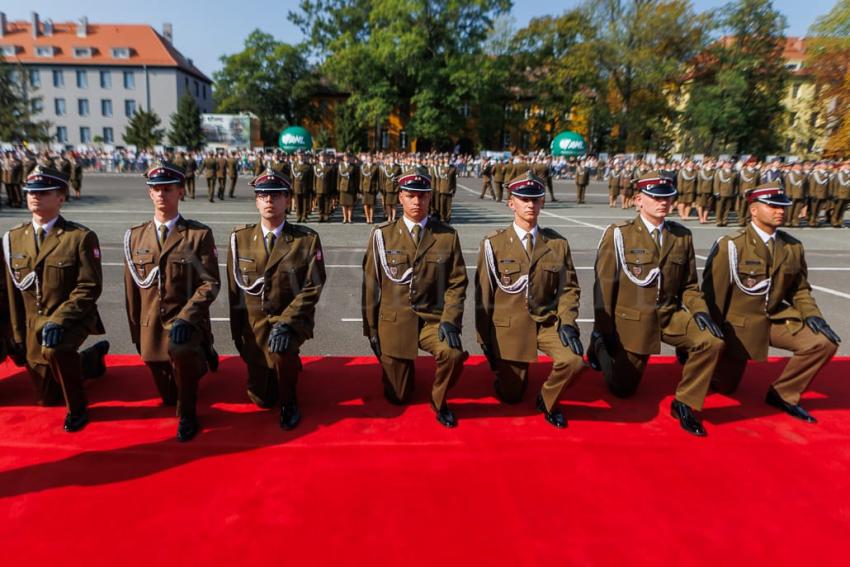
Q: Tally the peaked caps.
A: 7